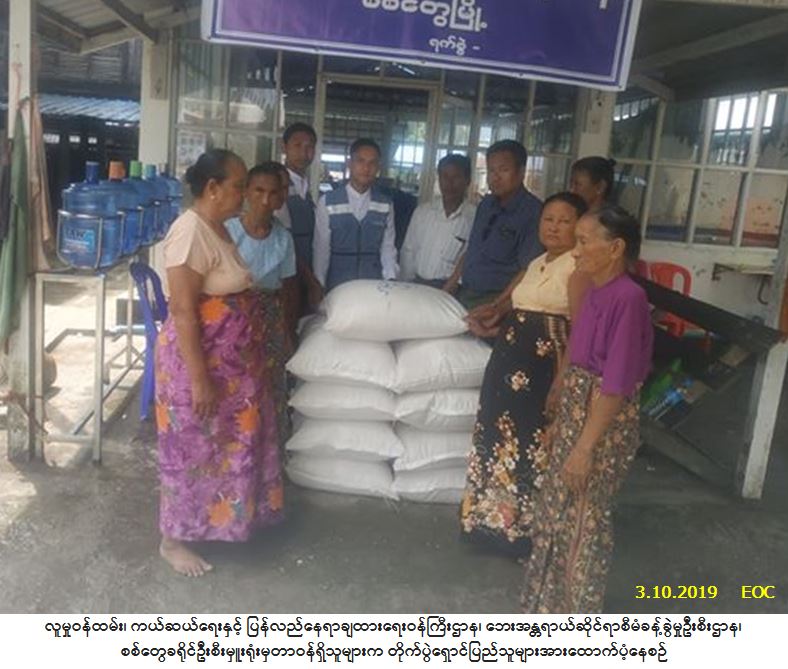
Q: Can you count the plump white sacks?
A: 9